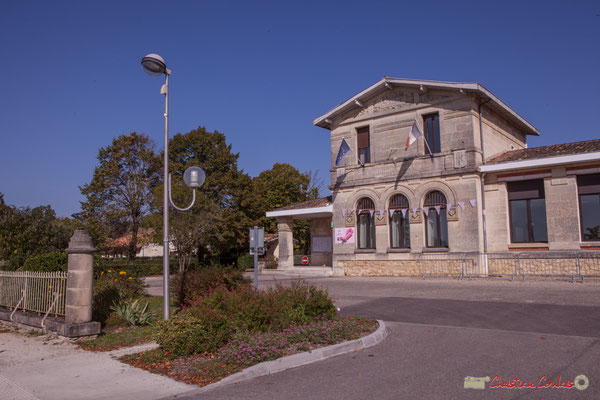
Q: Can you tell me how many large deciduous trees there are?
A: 3